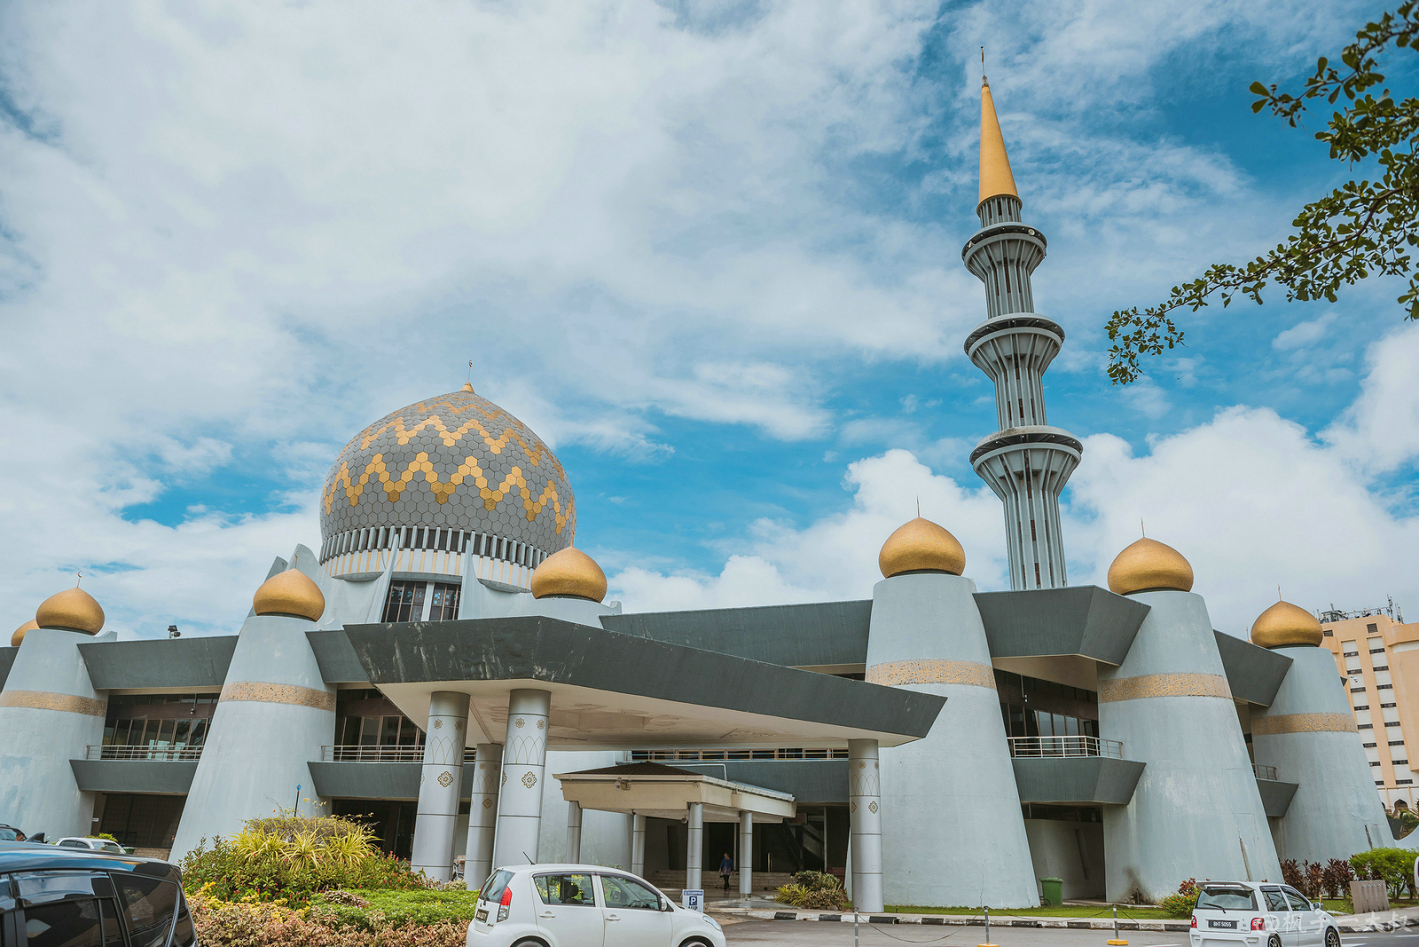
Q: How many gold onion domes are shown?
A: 7